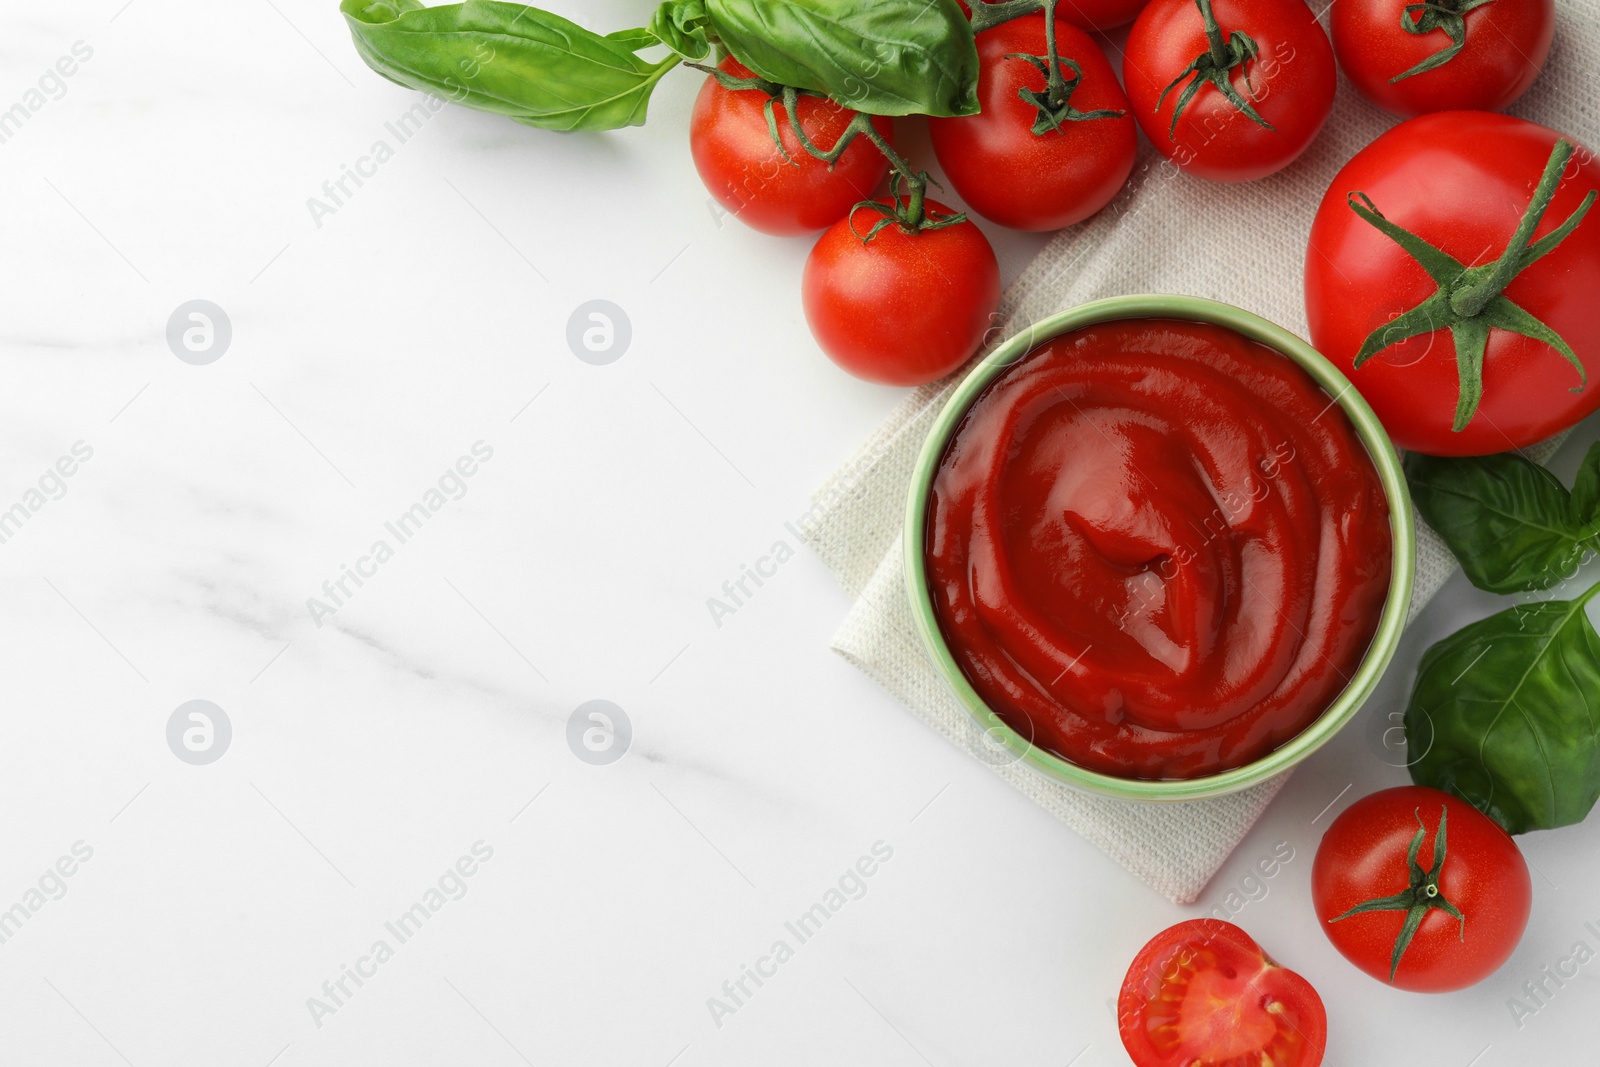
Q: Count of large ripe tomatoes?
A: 1